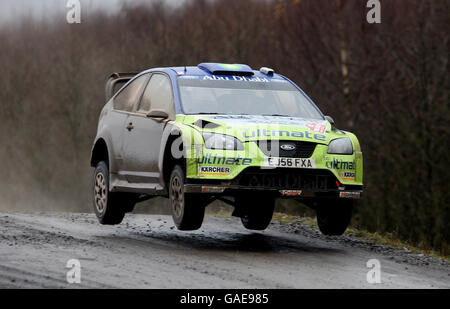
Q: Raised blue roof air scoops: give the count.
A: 1